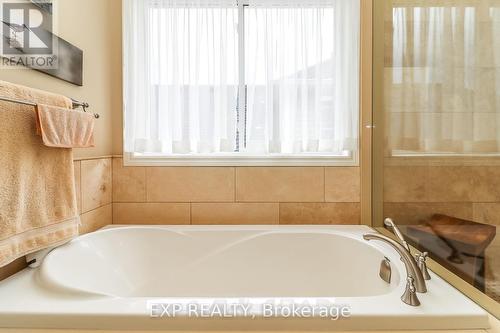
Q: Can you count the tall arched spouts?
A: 1